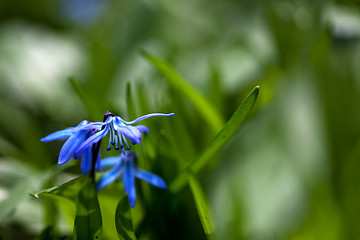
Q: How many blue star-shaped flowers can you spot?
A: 3